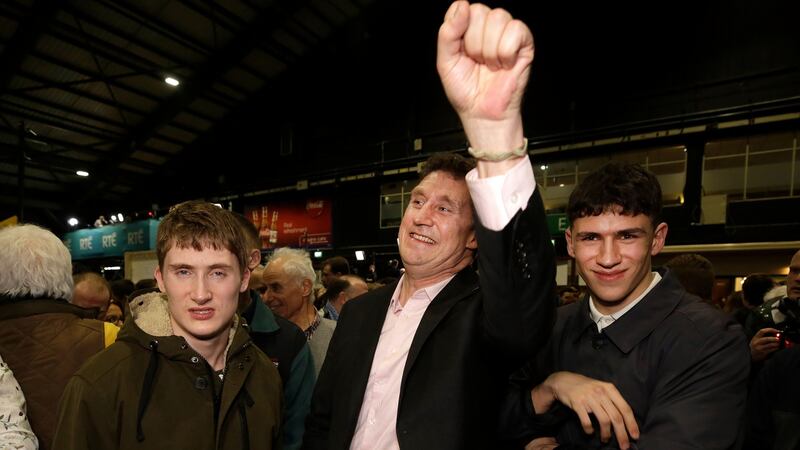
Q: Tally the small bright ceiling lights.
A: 2